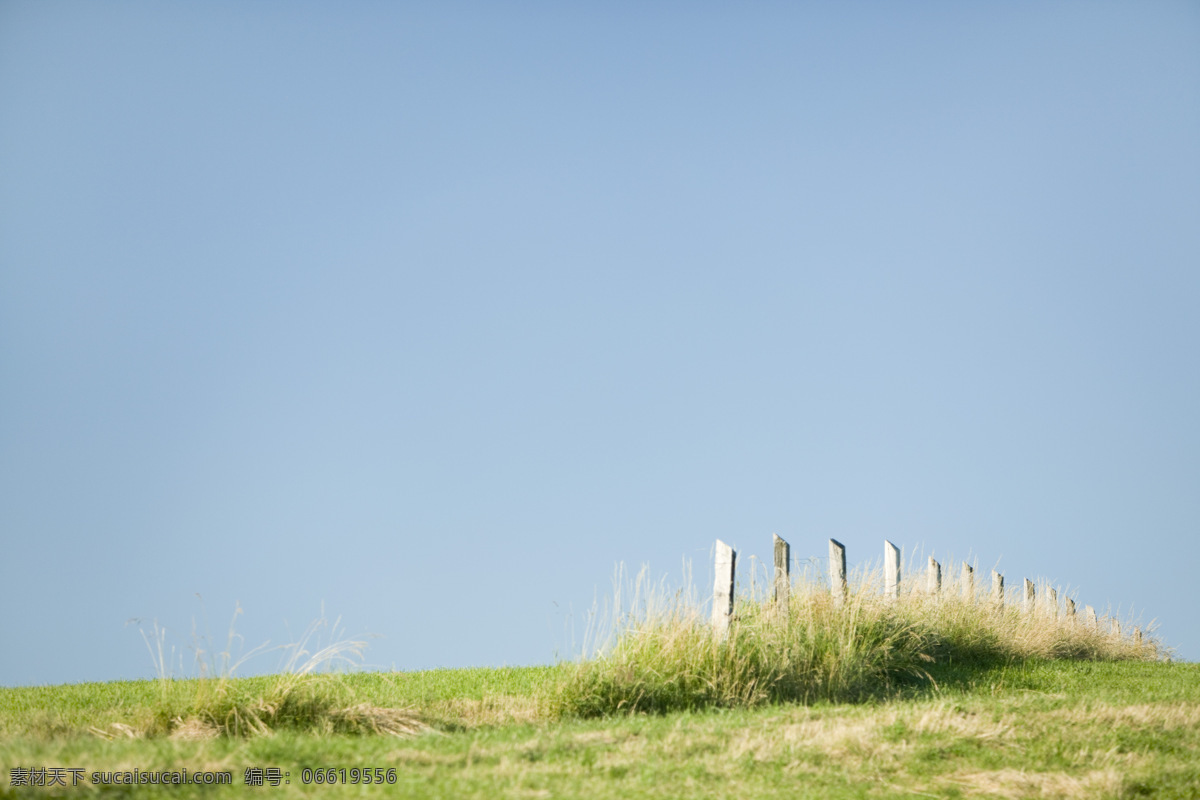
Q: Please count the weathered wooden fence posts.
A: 13